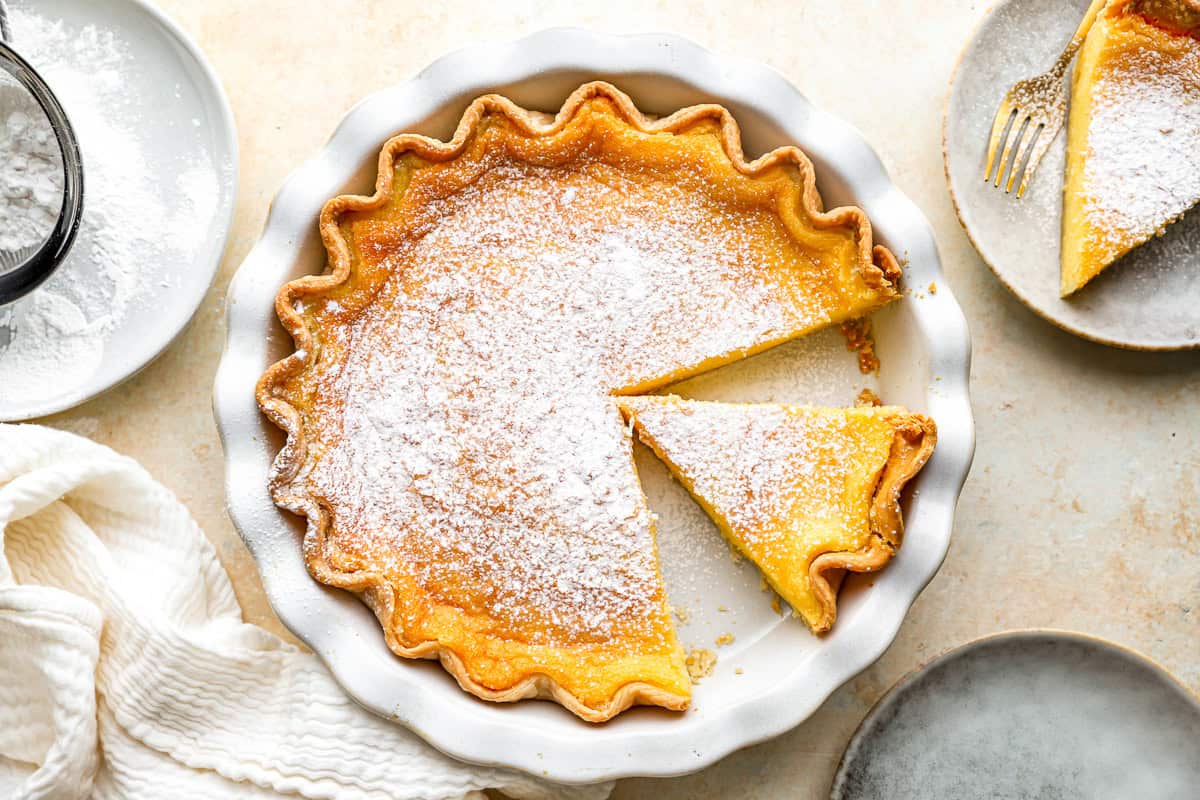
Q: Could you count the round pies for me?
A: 1